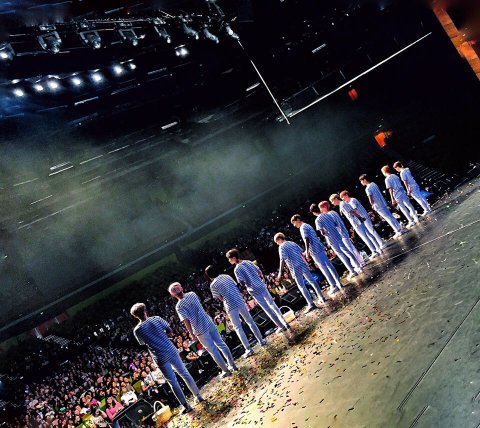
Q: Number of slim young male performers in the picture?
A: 13